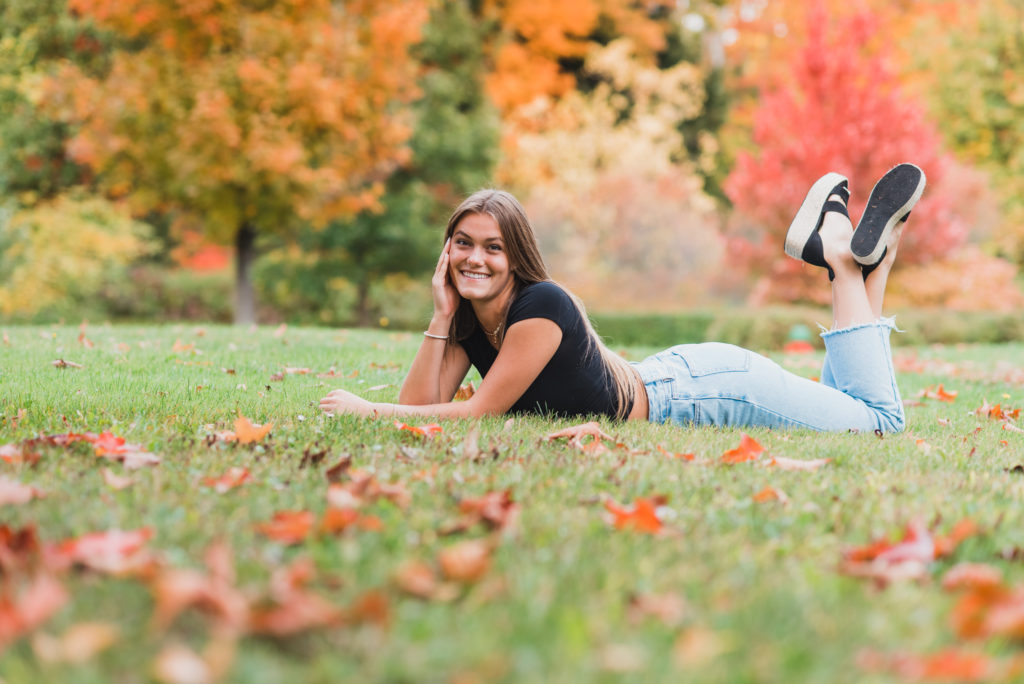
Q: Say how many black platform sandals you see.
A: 2